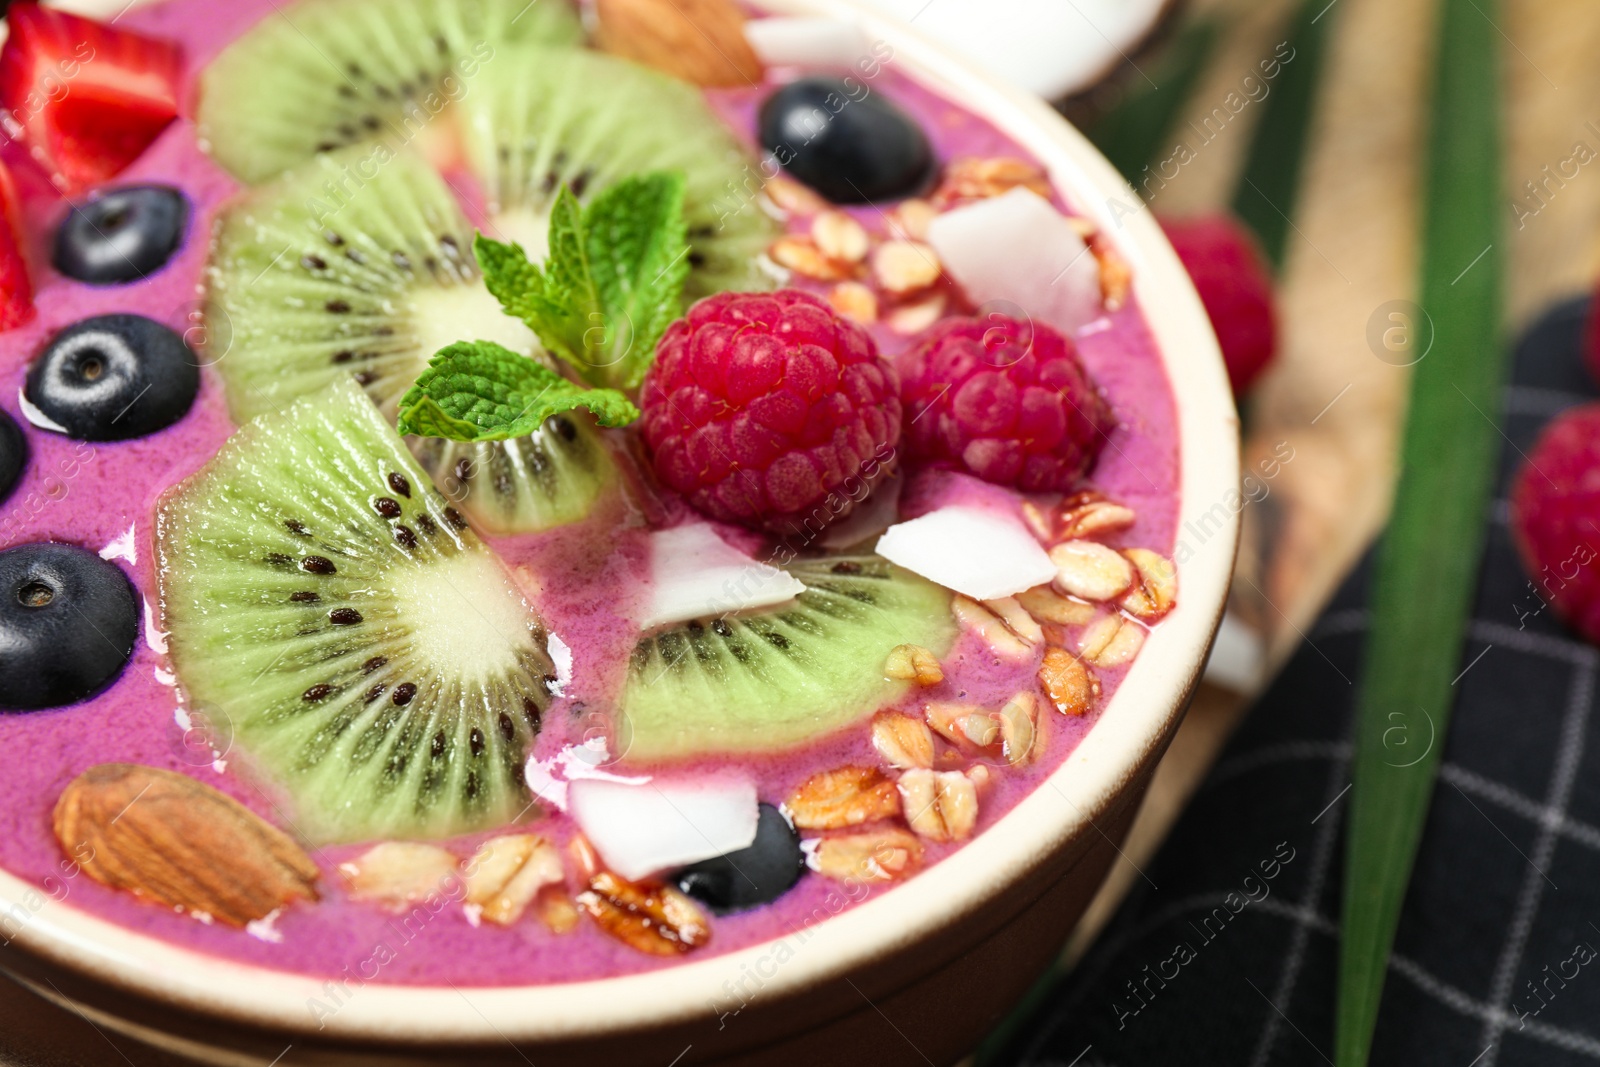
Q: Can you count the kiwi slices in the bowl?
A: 5